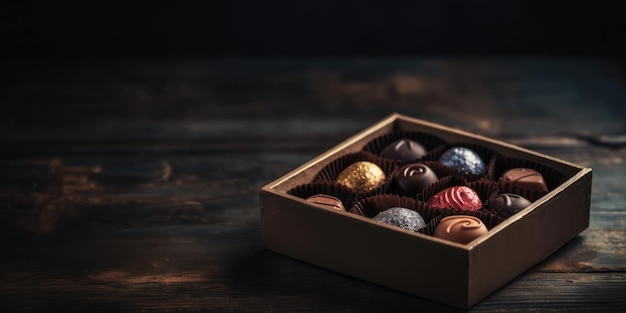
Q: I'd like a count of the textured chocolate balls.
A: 4